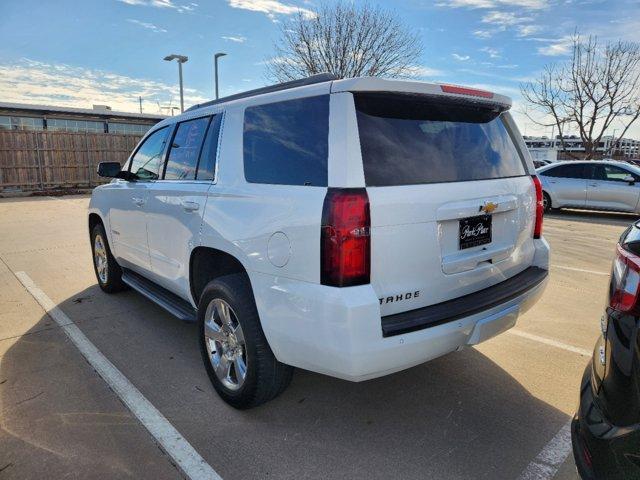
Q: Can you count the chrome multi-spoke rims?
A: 2